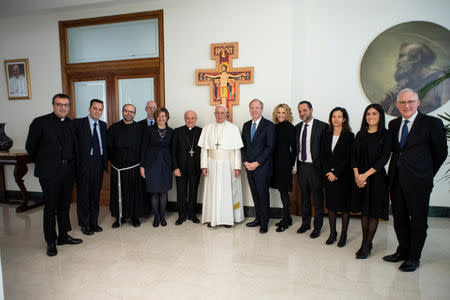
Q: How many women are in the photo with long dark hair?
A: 2